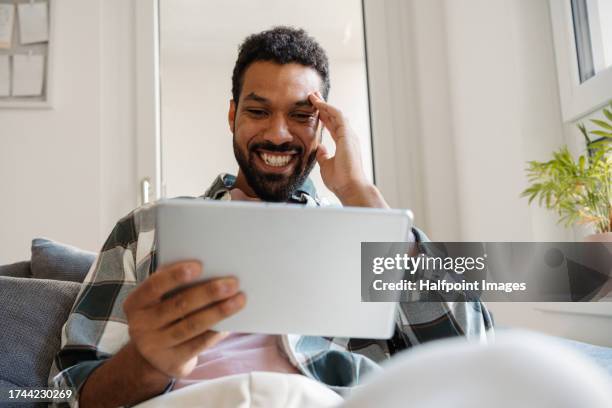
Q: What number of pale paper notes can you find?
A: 4